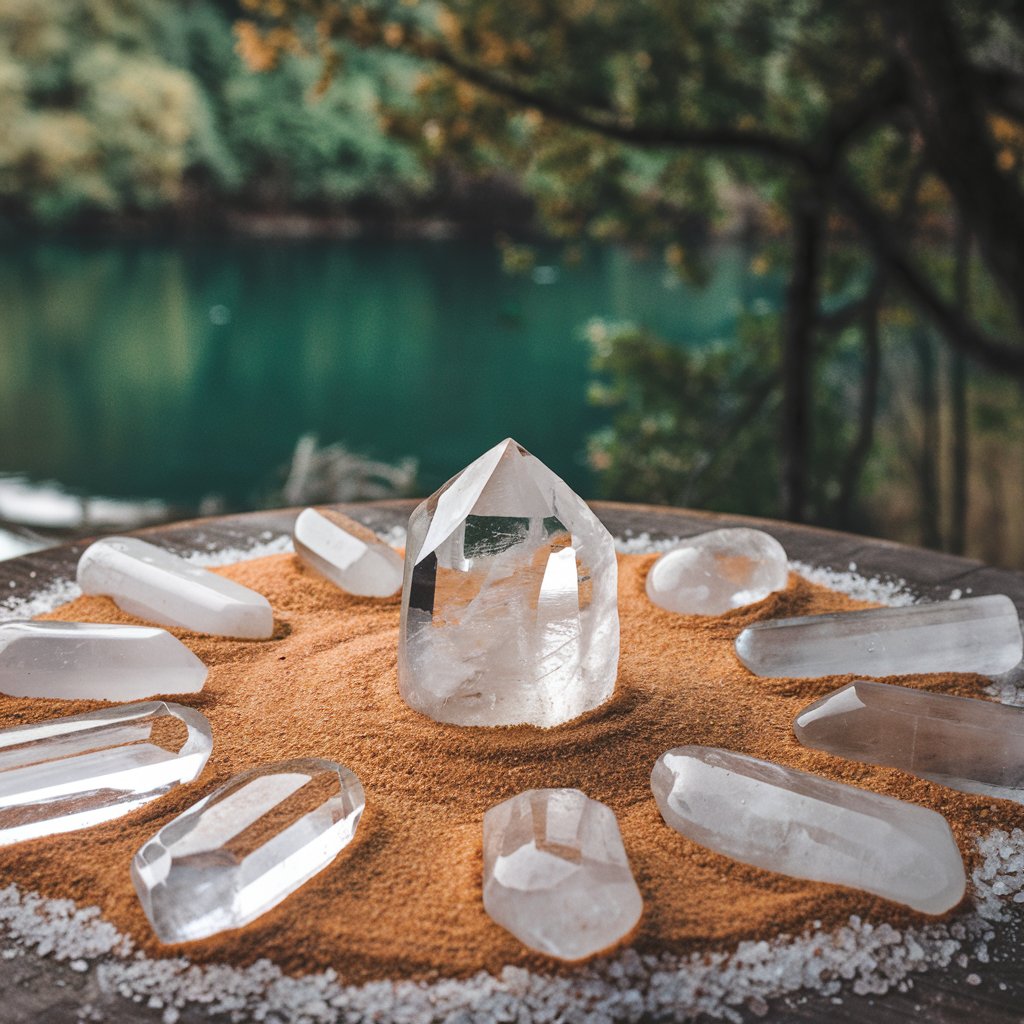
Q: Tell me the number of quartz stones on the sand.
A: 11